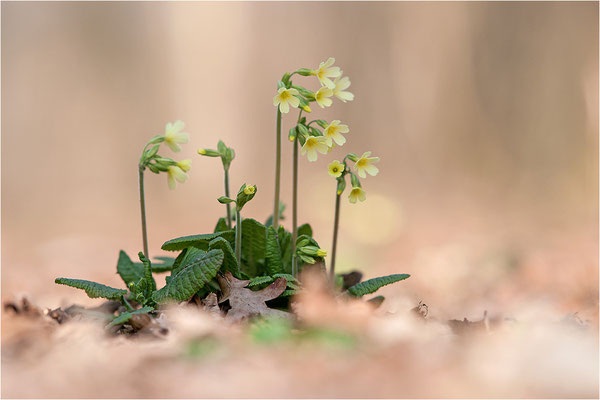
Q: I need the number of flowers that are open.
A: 11